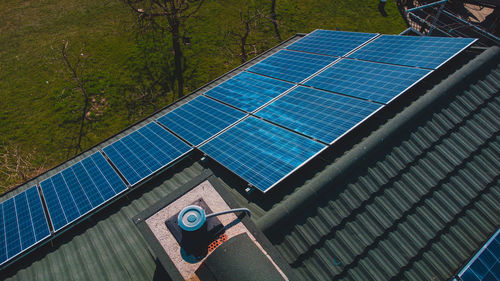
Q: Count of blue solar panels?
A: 12